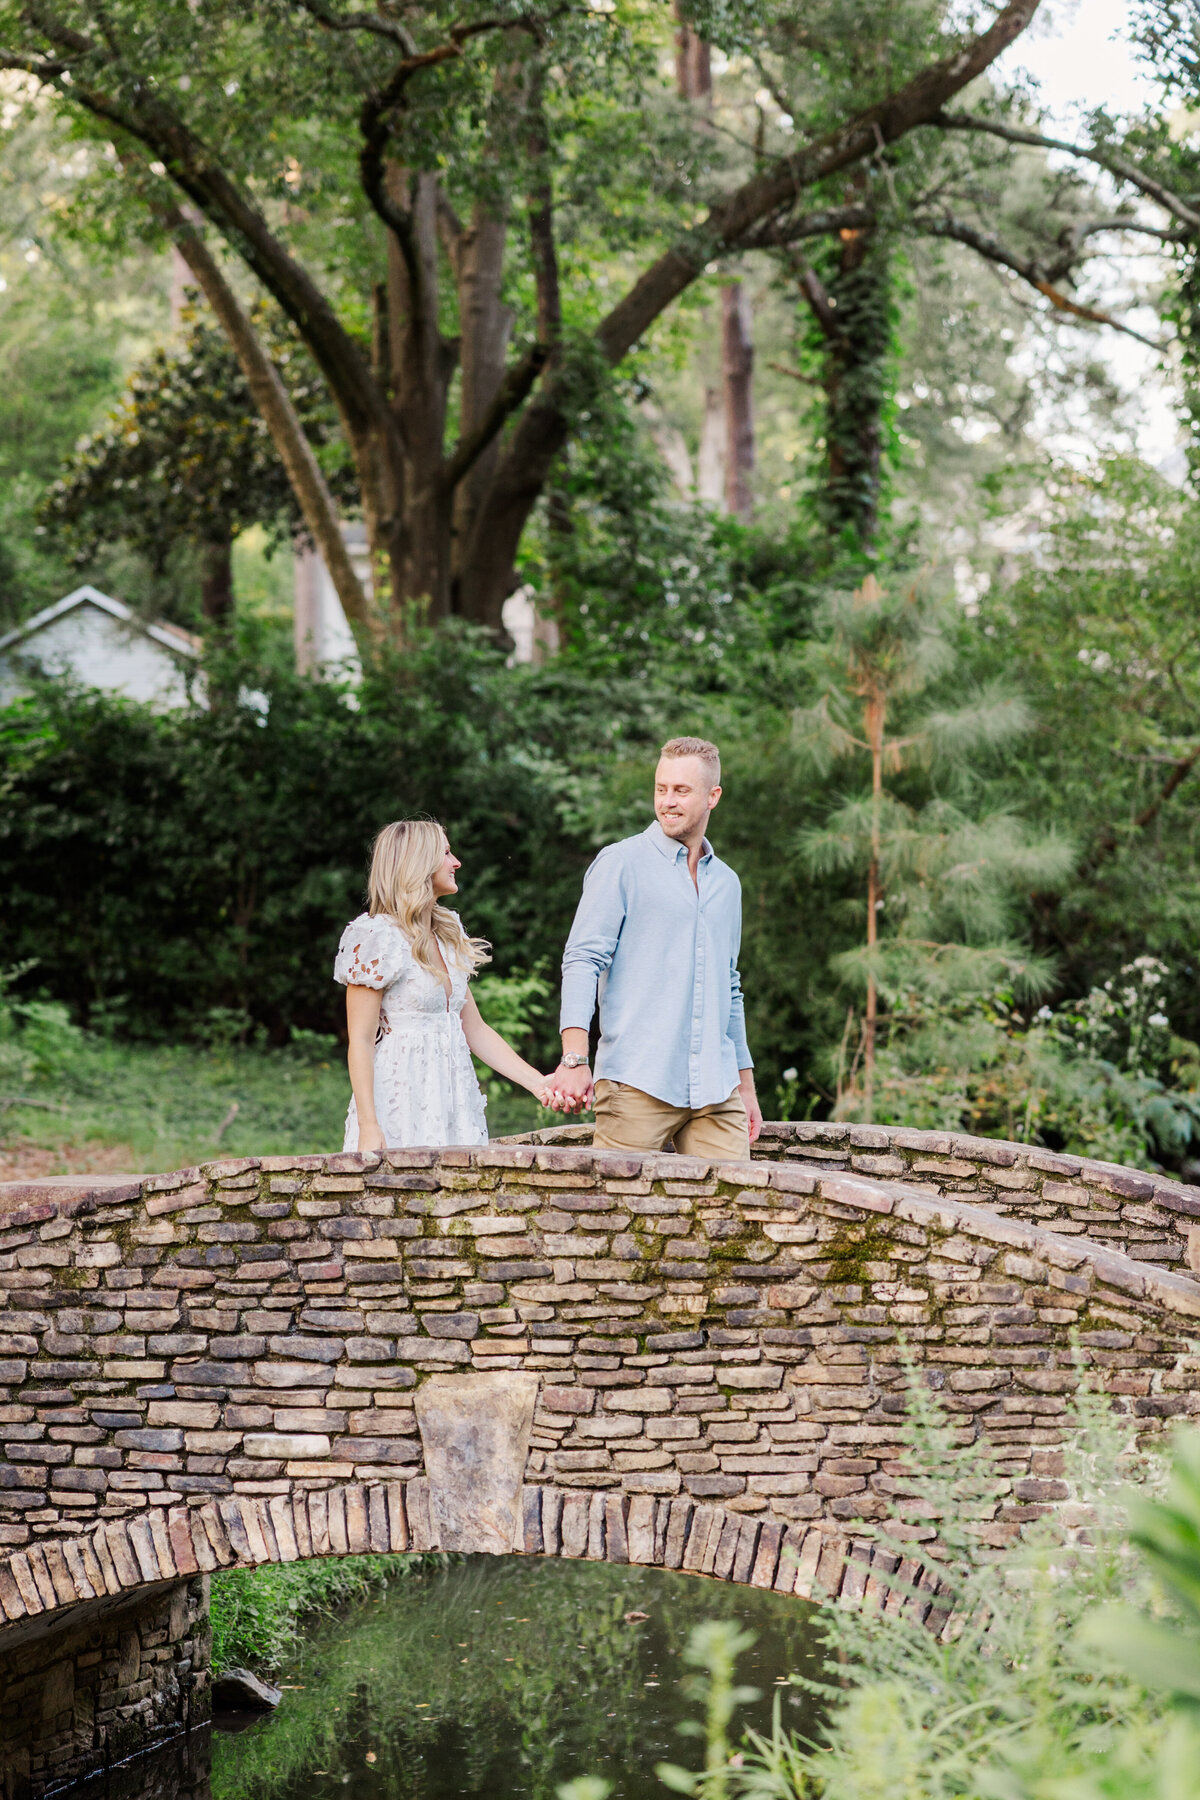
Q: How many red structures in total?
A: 0